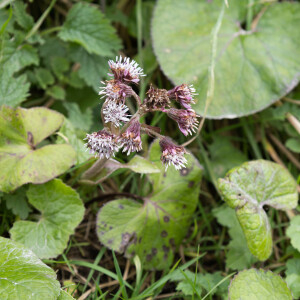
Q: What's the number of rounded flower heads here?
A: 9